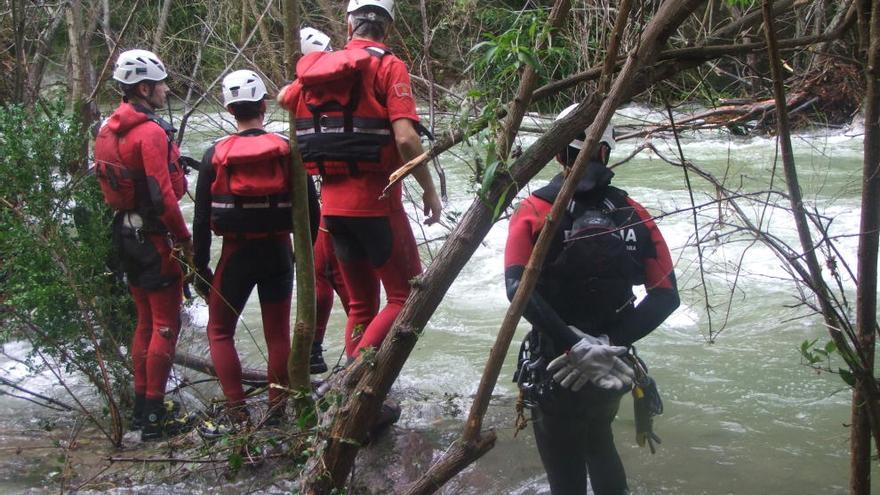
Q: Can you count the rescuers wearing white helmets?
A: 5